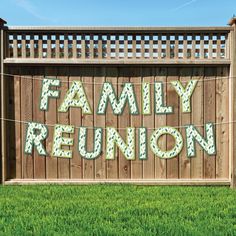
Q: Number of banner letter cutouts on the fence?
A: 13